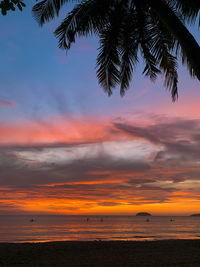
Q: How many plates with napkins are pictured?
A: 0